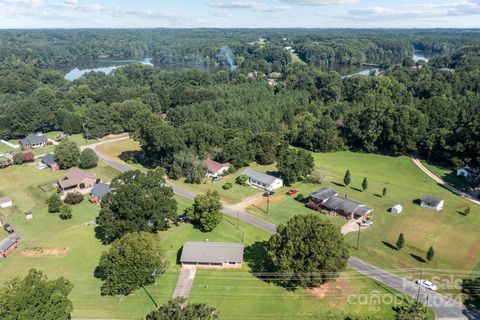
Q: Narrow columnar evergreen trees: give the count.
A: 5